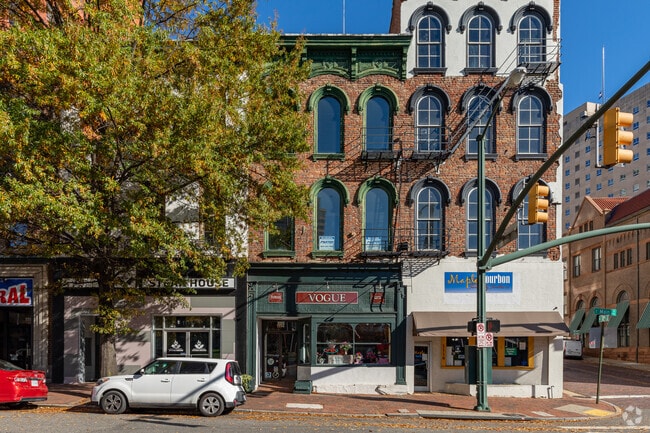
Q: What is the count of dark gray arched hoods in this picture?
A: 9